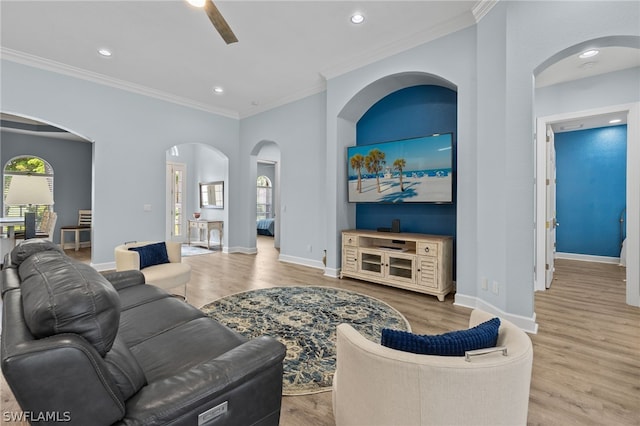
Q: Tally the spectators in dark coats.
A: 0